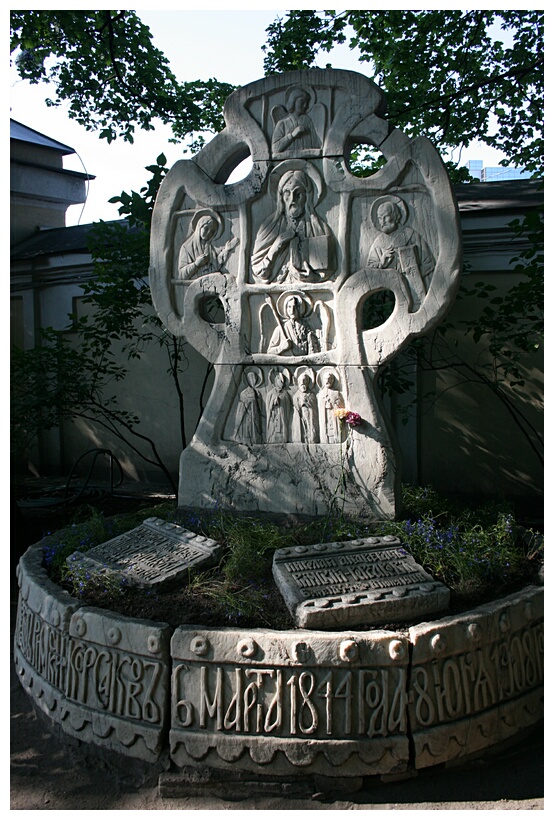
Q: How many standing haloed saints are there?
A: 4